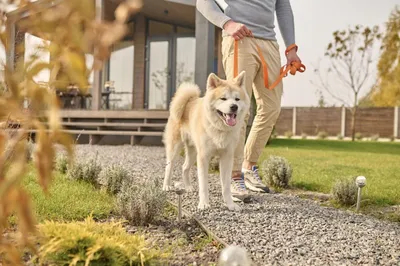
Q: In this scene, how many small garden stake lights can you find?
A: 3